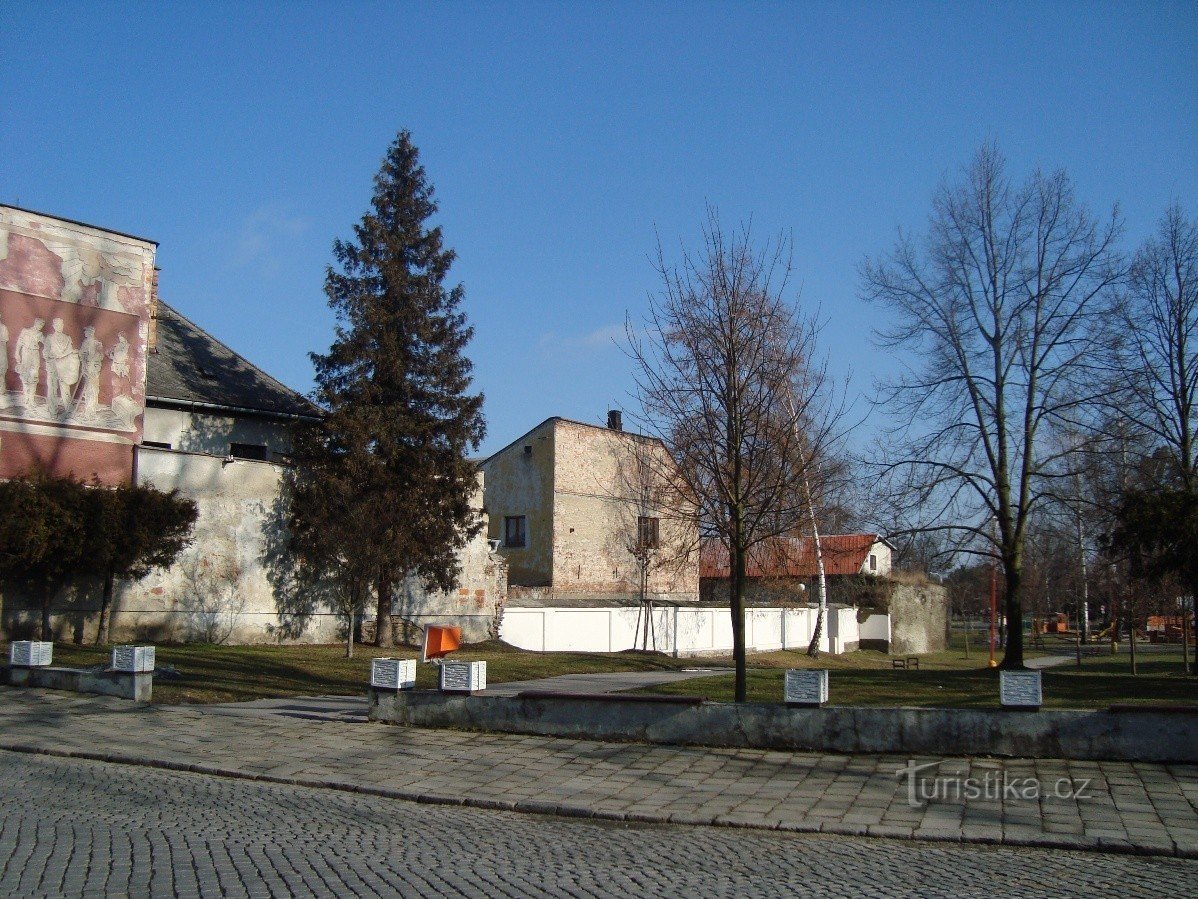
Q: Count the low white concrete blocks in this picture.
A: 6